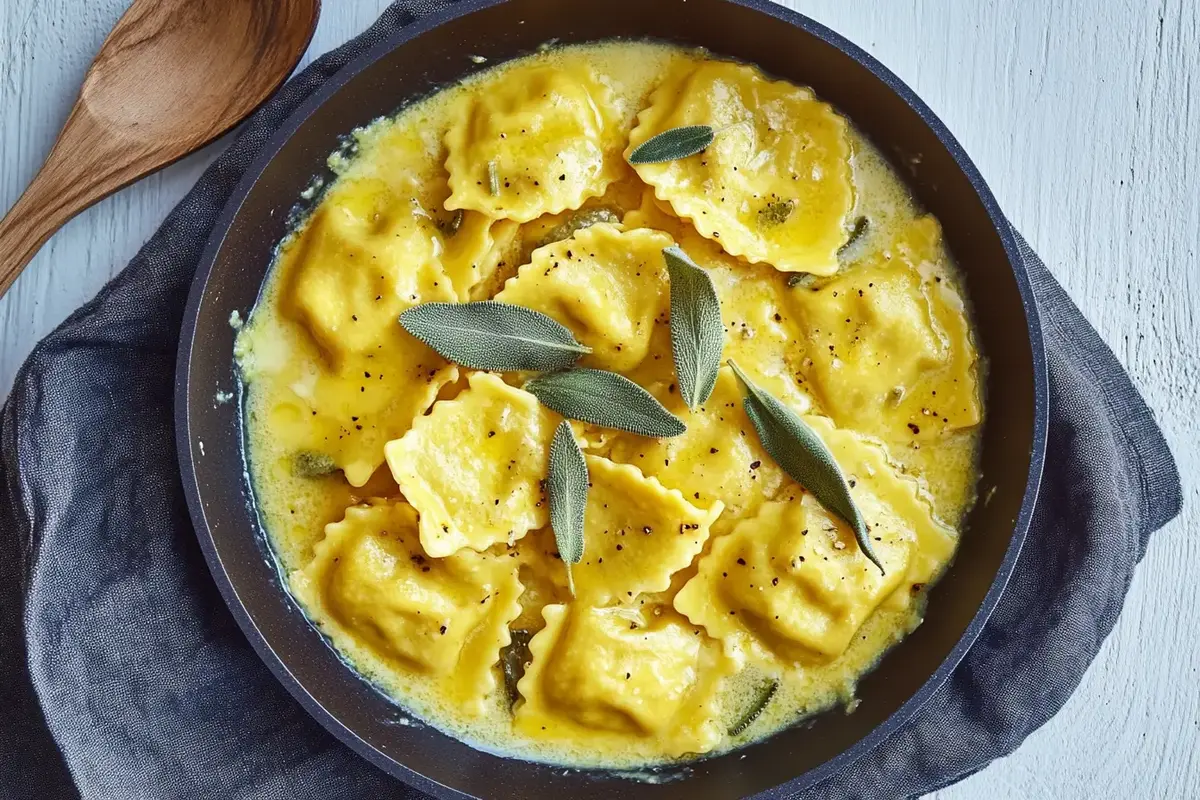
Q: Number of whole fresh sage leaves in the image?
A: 6